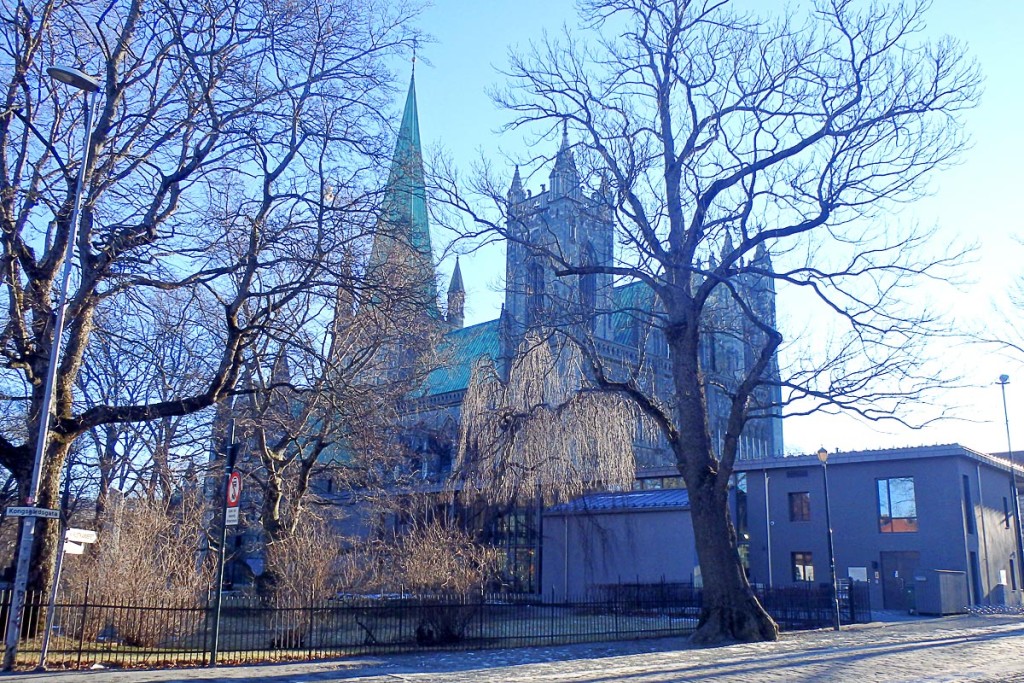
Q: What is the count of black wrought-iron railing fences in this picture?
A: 1